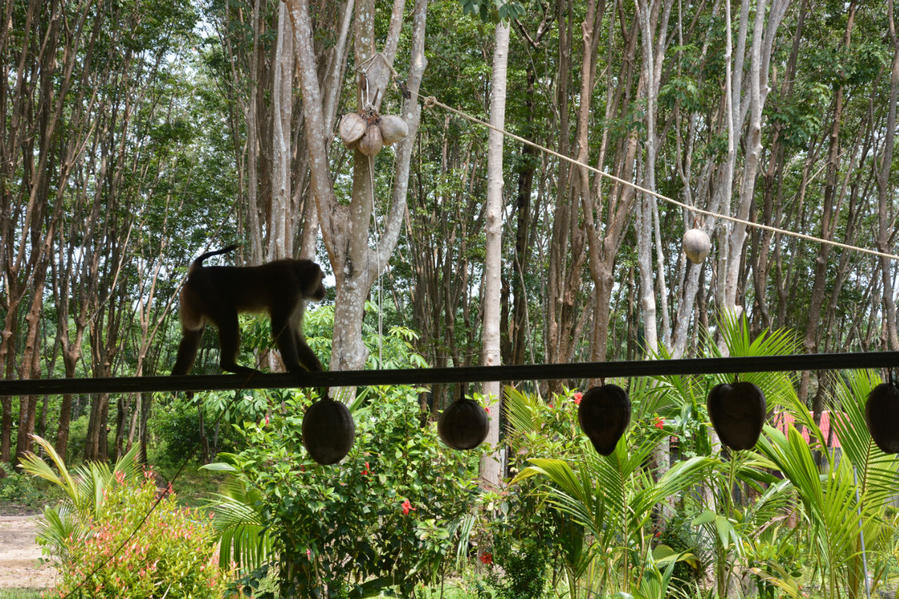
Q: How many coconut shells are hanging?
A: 9